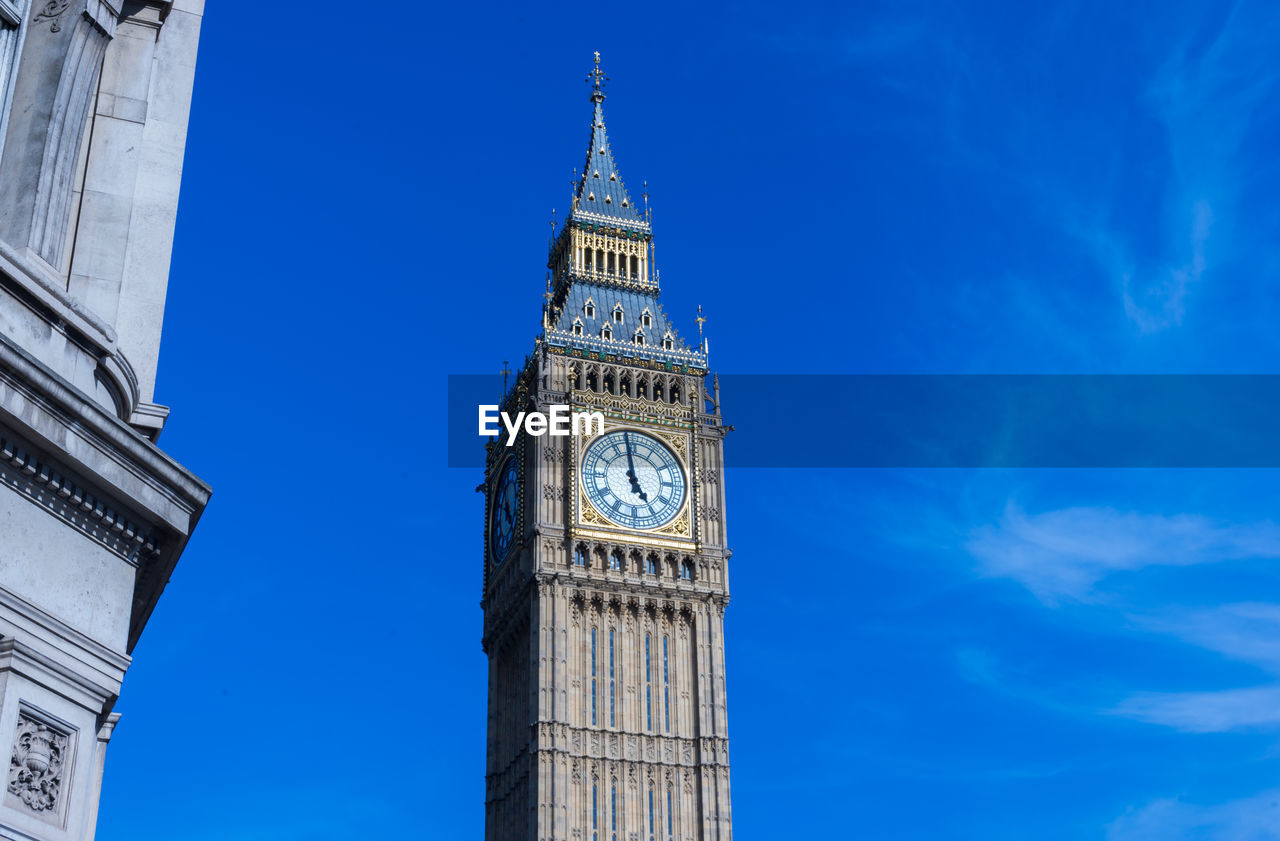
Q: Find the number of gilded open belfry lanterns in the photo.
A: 1